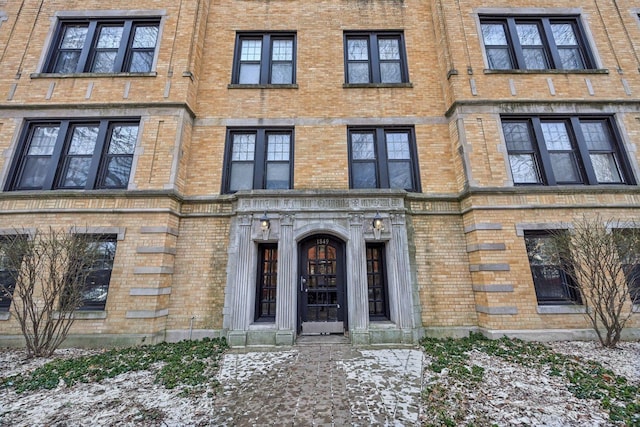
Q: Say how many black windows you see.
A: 14